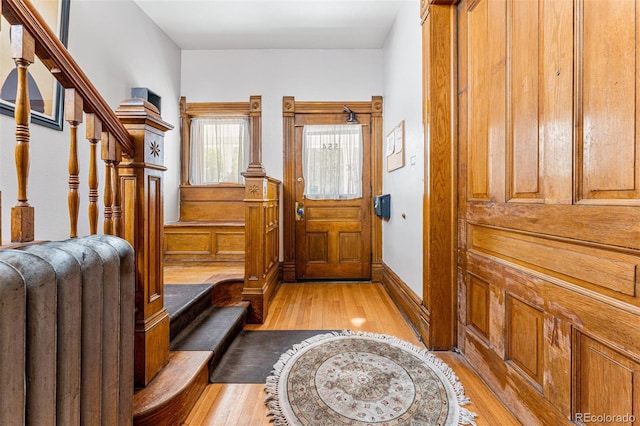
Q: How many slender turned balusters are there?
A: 5